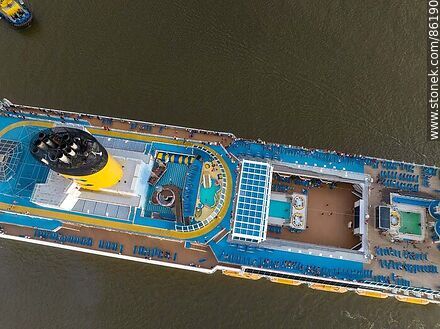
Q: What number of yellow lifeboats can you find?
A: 5